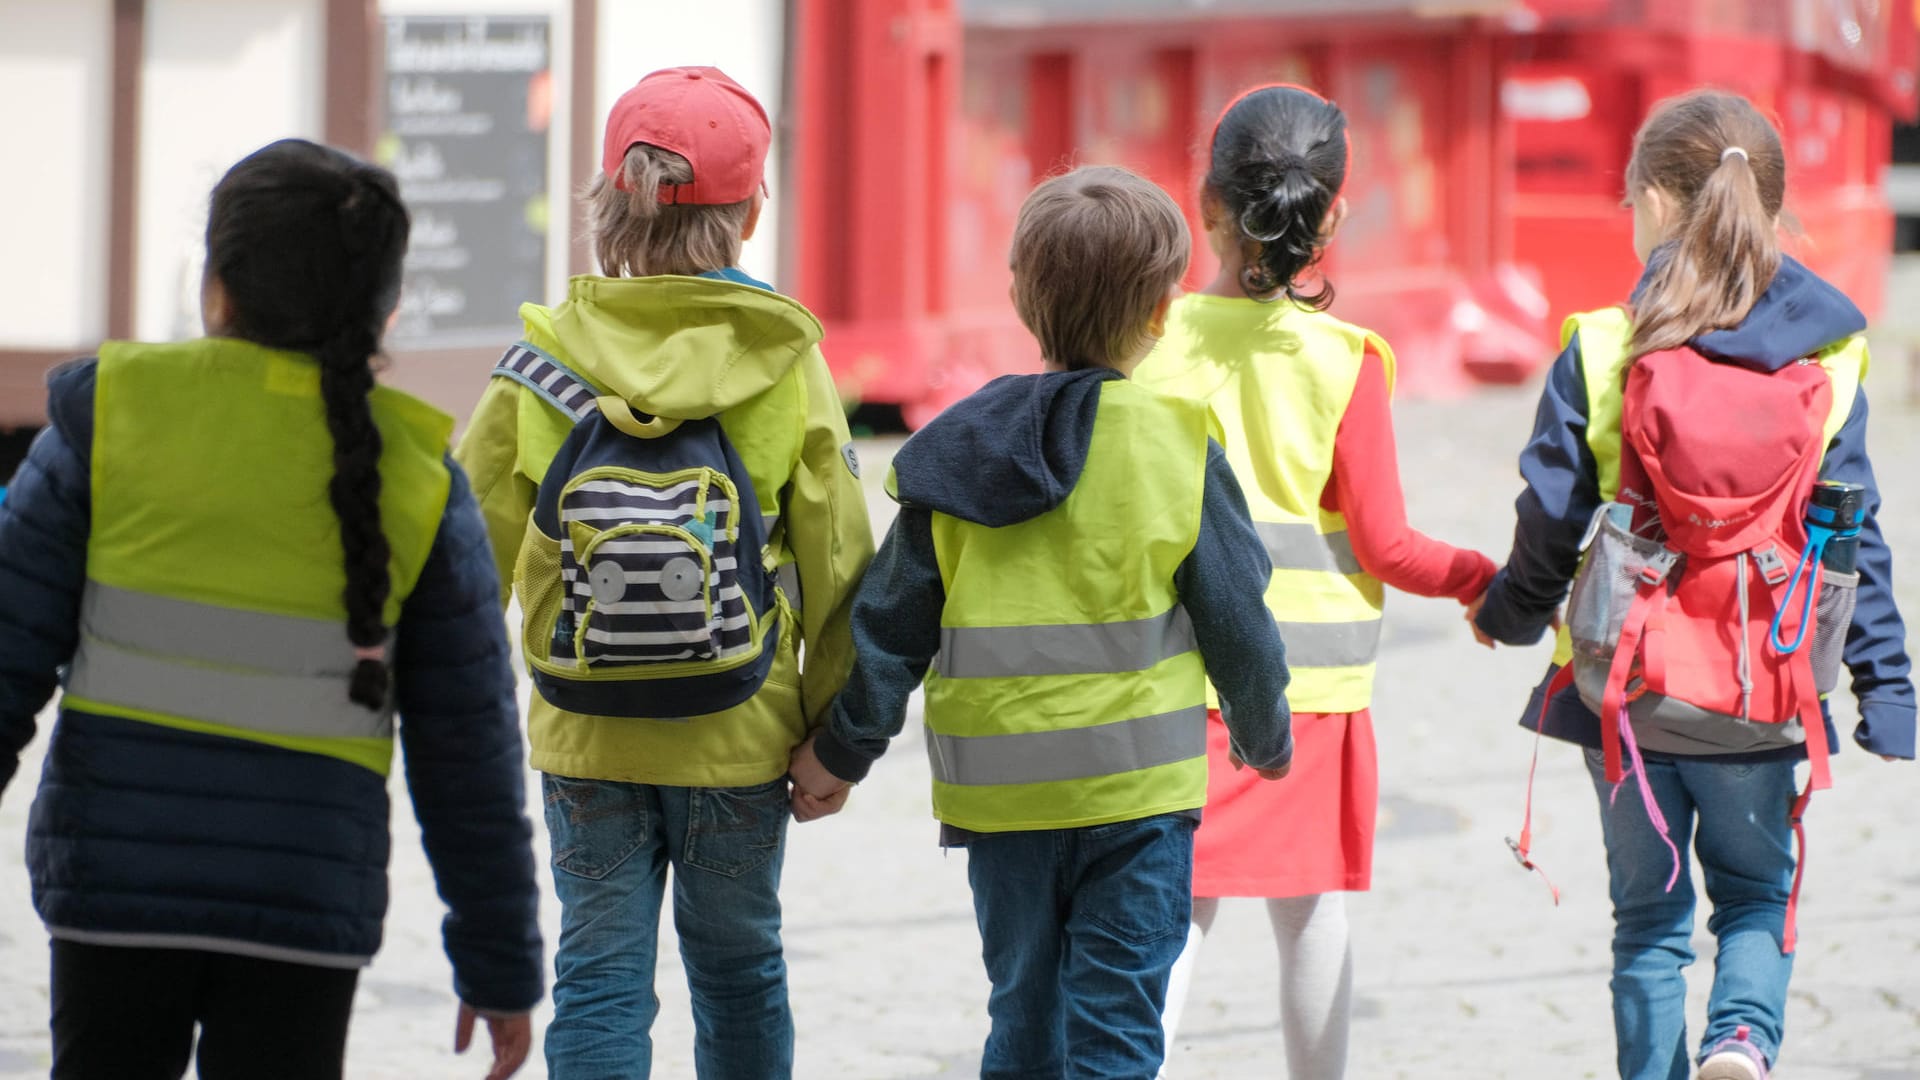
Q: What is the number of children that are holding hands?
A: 4